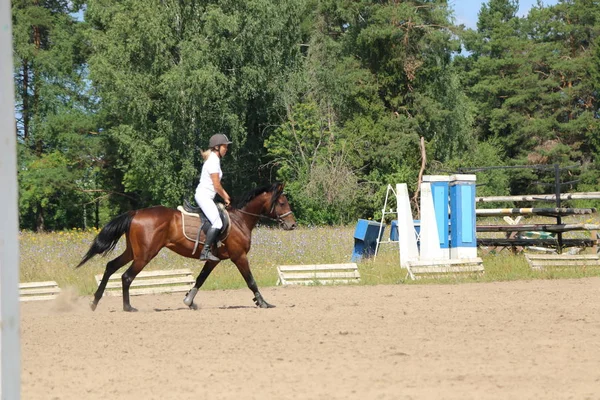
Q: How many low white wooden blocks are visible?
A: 5